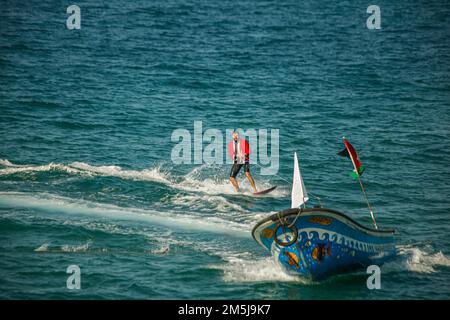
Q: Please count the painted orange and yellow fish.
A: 2